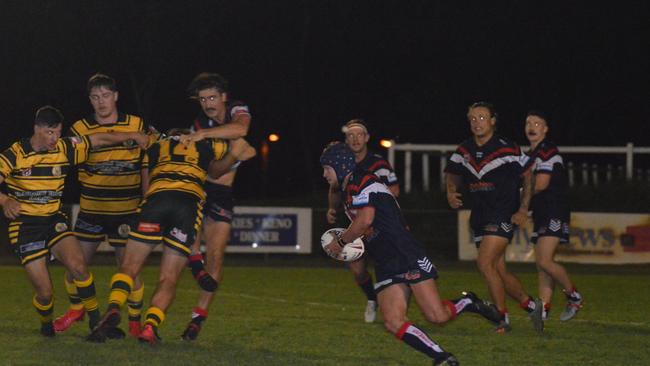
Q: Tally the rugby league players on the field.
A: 8